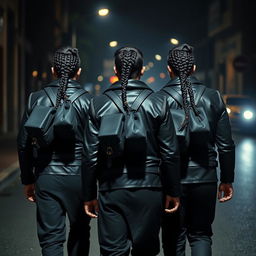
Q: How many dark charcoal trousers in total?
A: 3